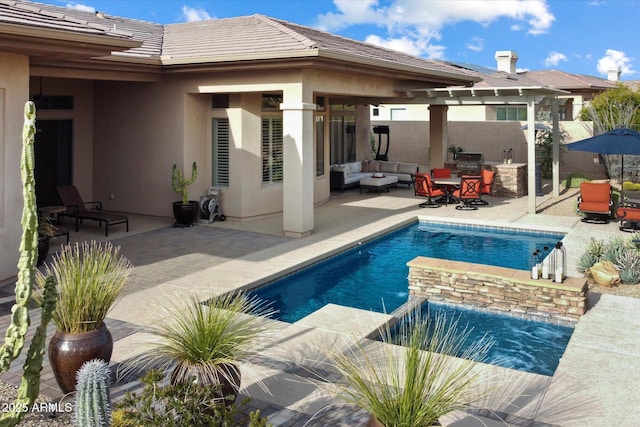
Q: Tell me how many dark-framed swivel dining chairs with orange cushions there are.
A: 4